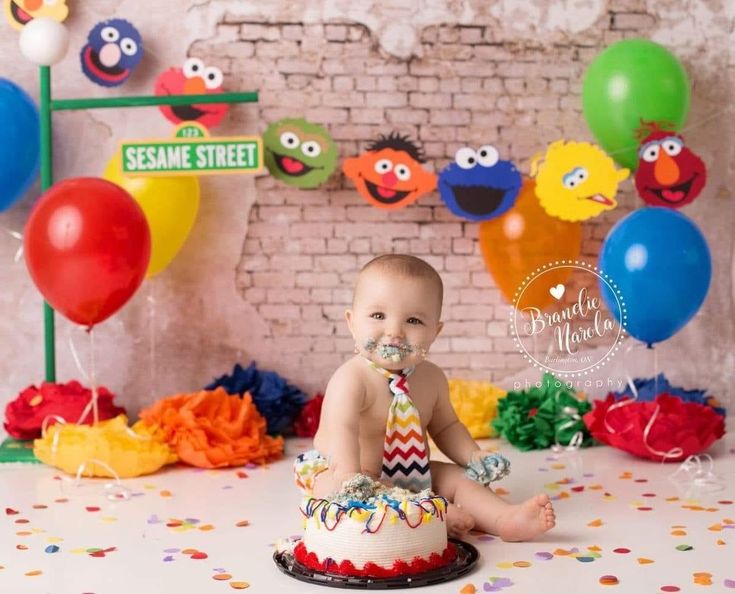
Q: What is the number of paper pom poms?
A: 9